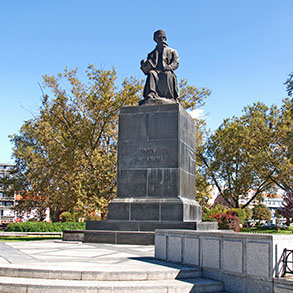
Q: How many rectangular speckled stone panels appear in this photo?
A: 6